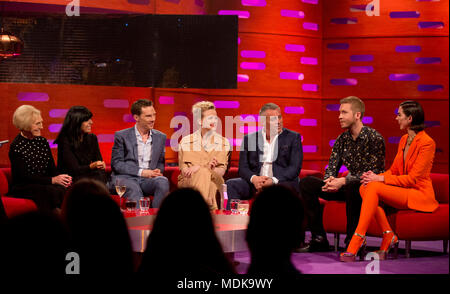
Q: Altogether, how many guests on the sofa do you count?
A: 7